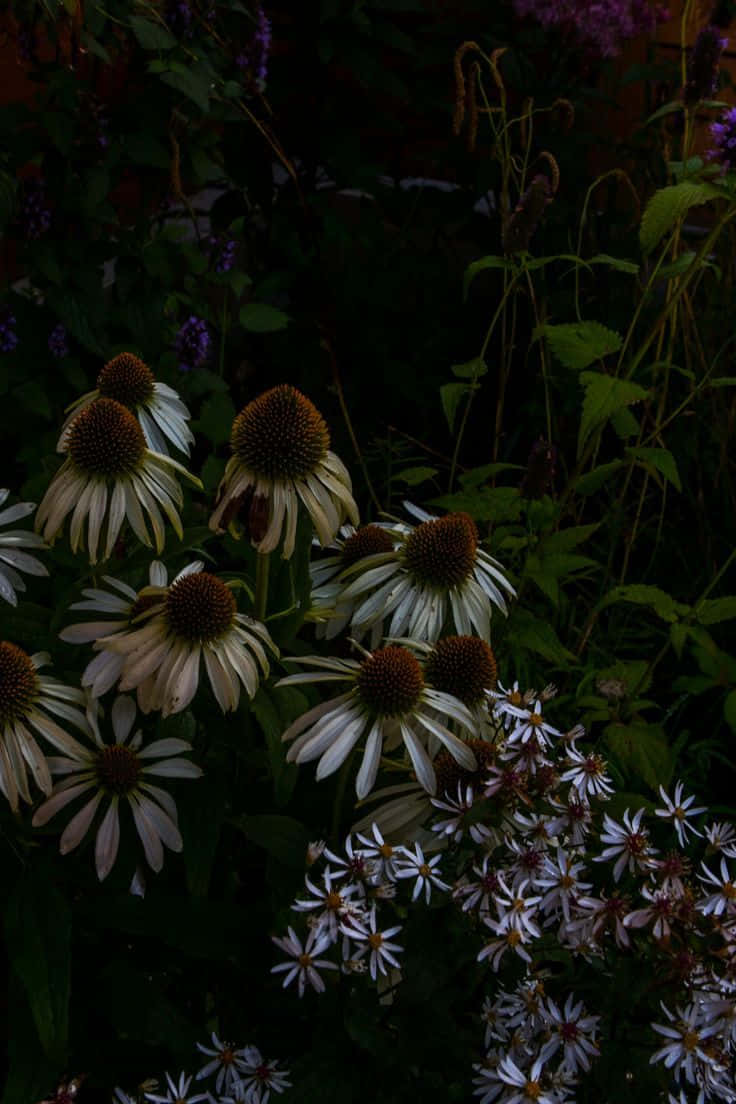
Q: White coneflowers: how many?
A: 13